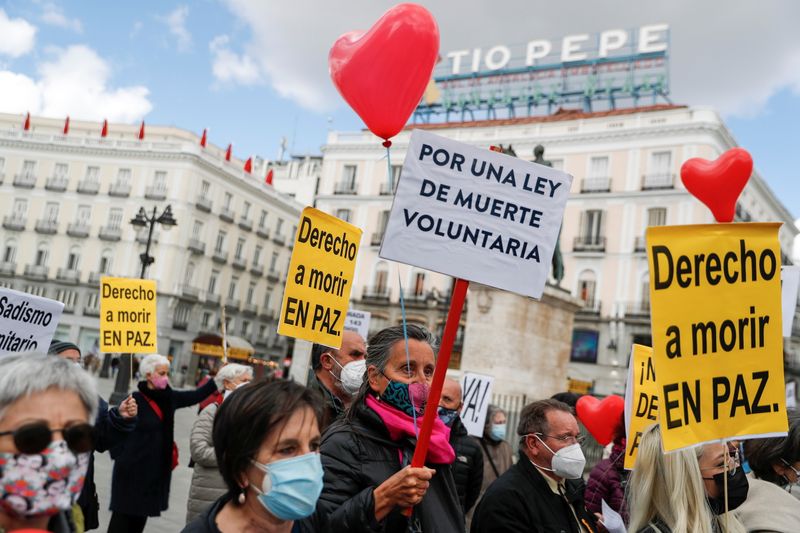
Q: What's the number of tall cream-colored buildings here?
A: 2